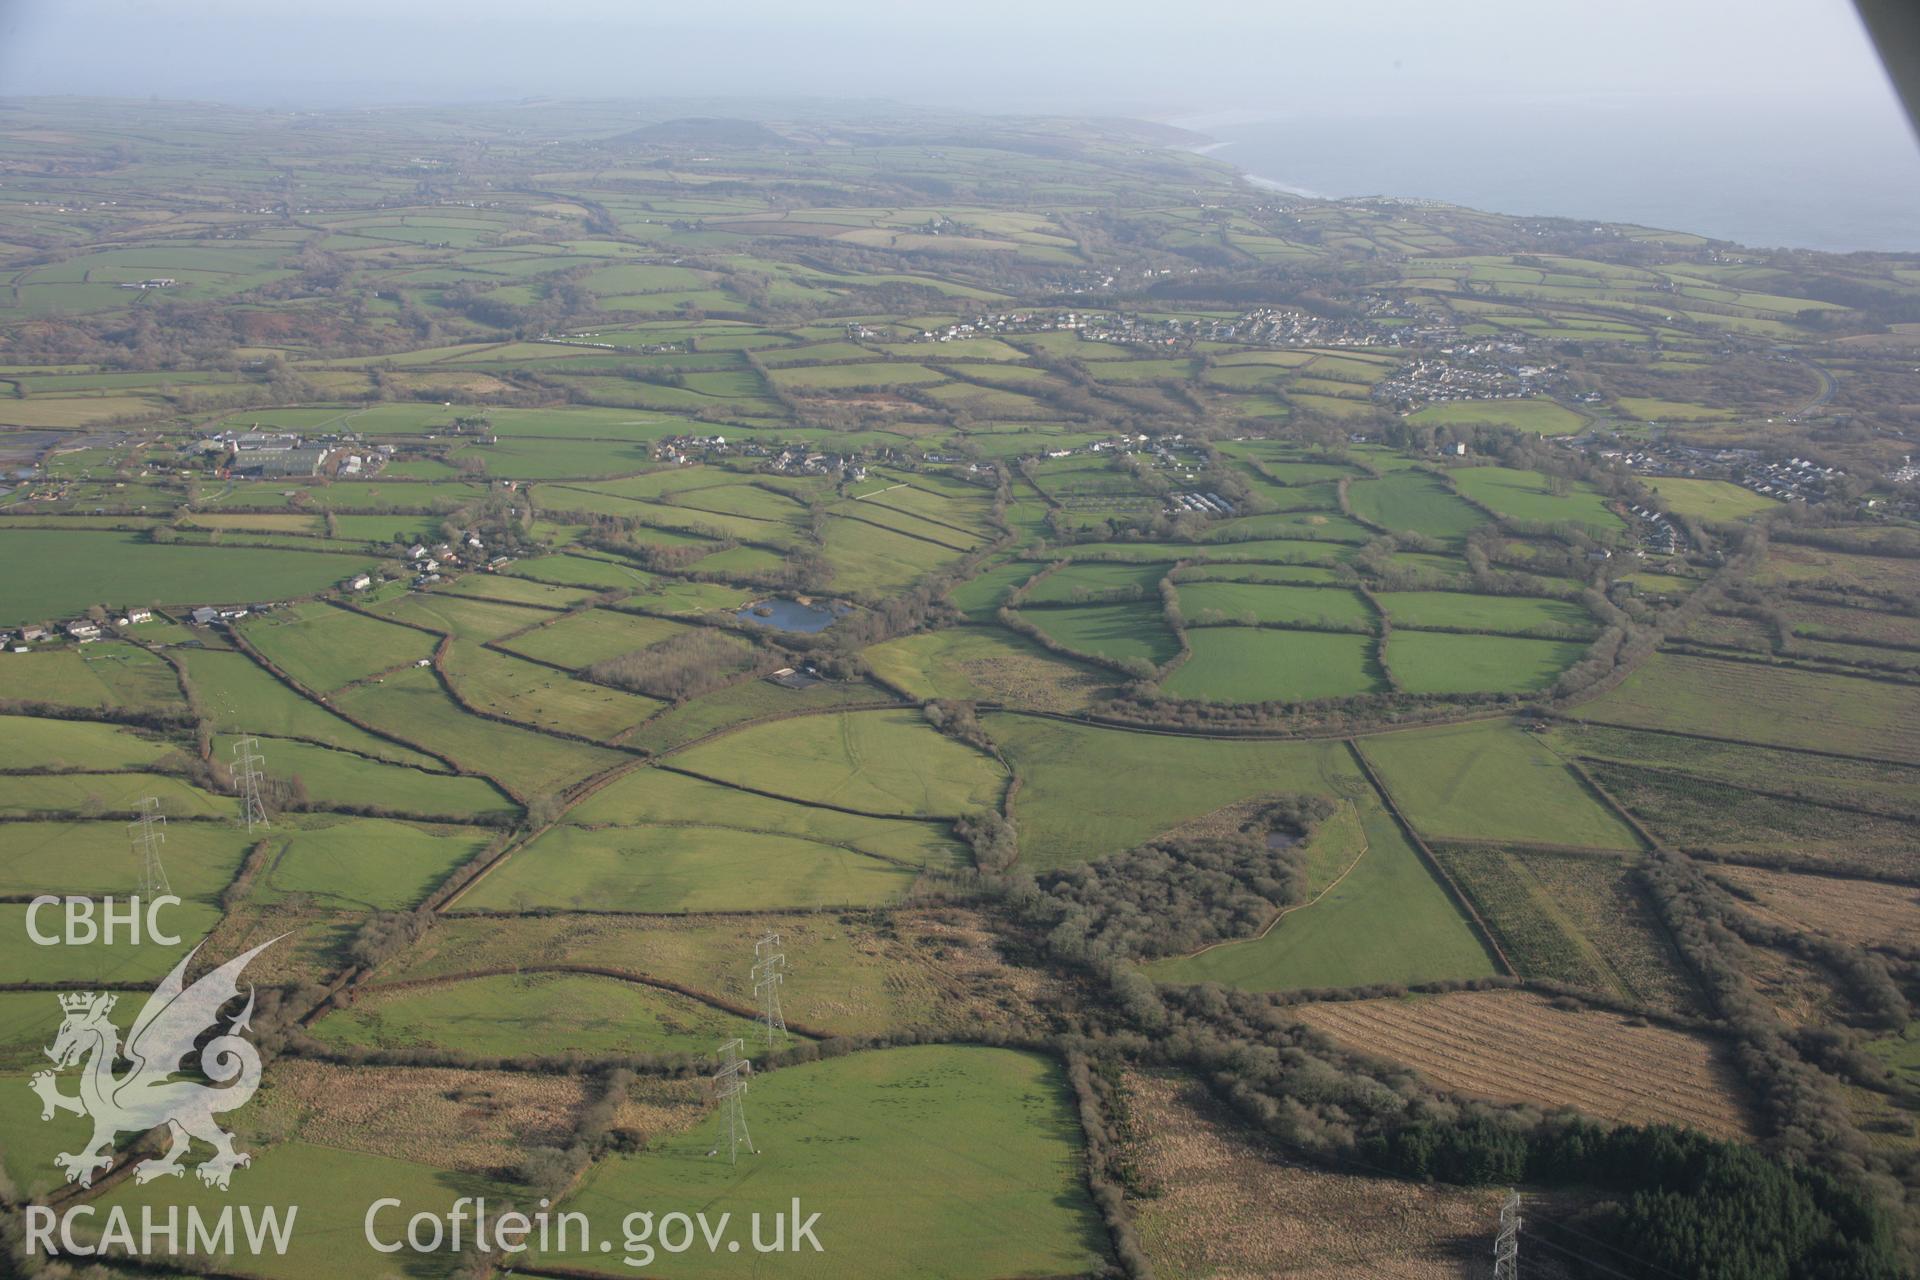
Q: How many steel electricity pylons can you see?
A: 5